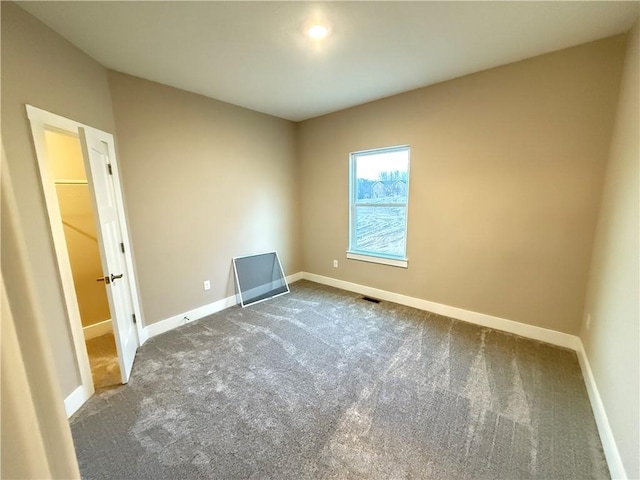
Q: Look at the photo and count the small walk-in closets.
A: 1